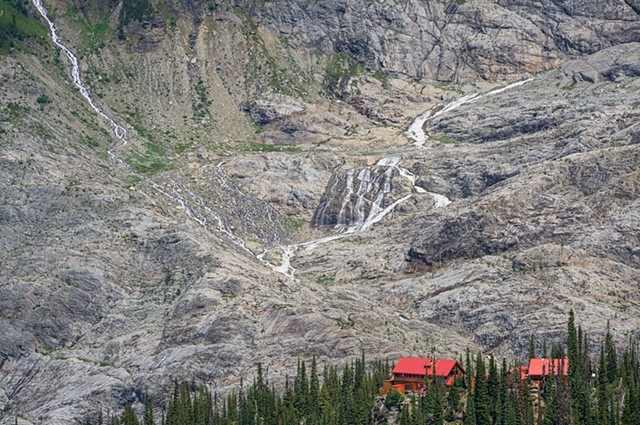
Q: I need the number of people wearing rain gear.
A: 0